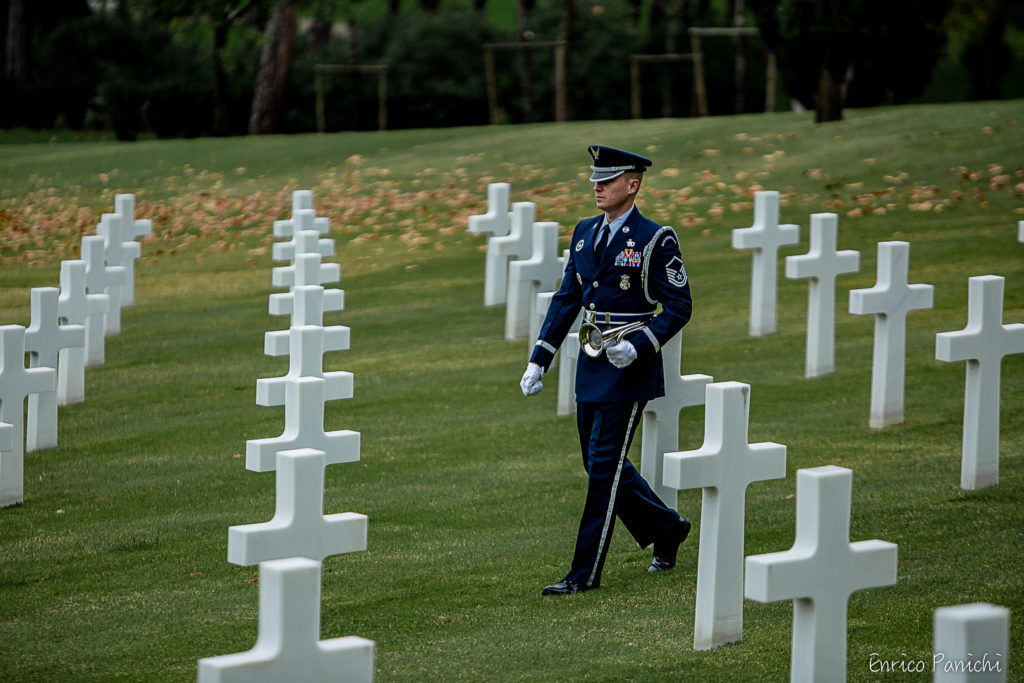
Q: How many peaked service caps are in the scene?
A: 1